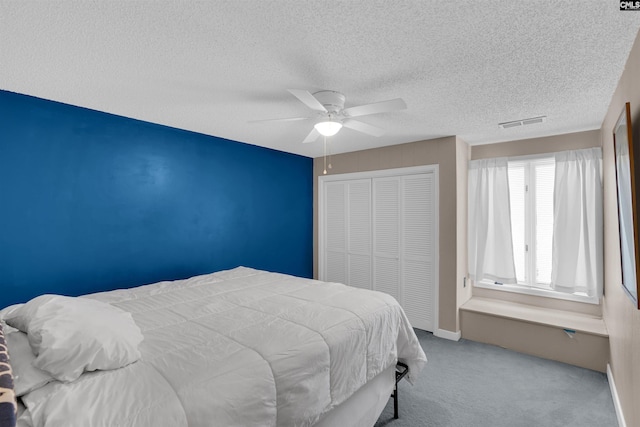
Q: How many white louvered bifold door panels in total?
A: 4